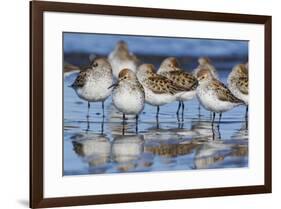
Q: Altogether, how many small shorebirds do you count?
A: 8